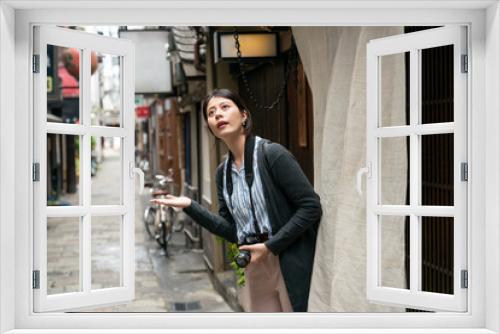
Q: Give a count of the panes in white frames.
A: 12